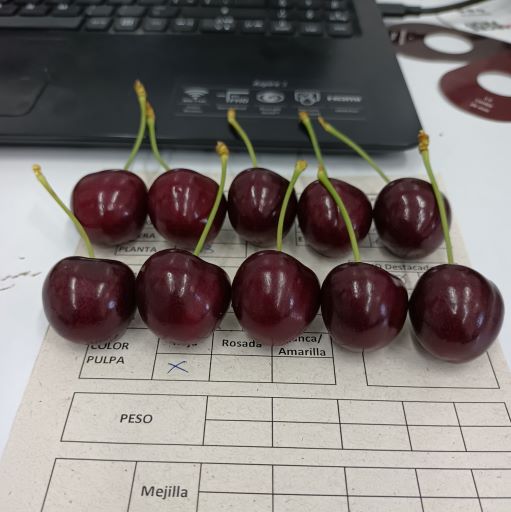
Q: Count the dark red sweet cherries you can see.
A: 10